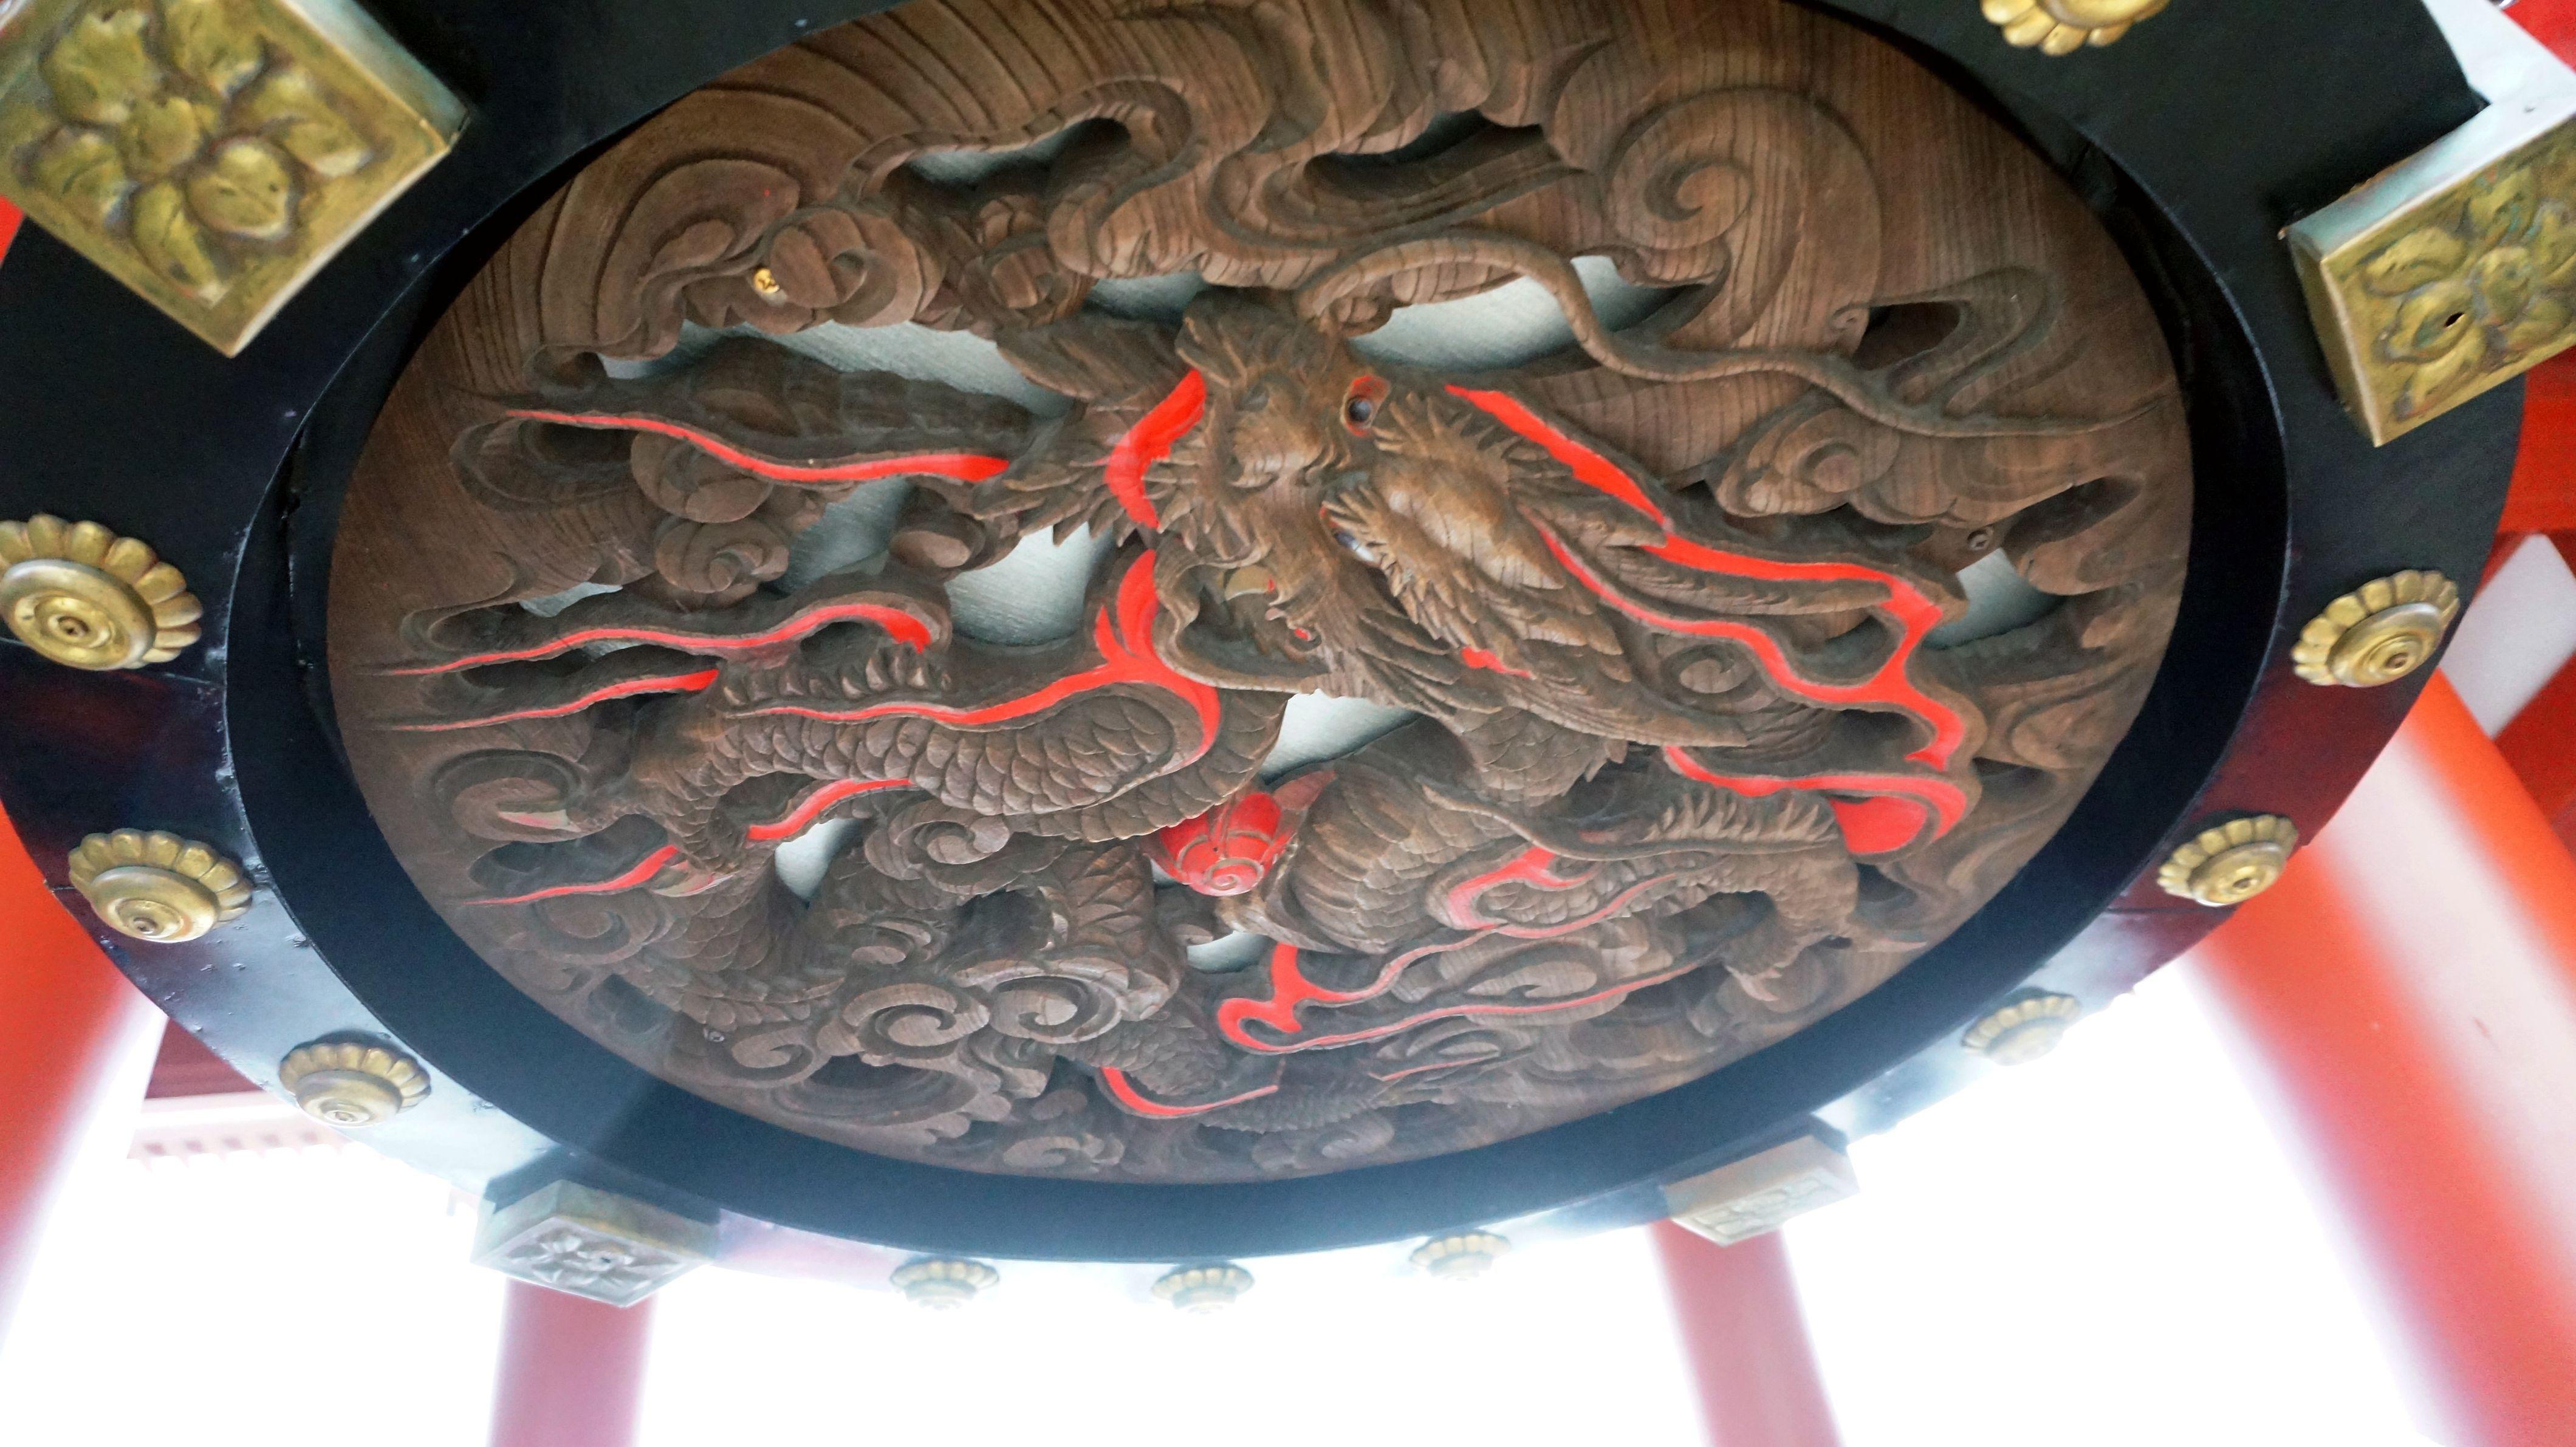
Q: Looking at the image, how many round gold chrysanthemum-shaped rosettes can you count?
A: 10